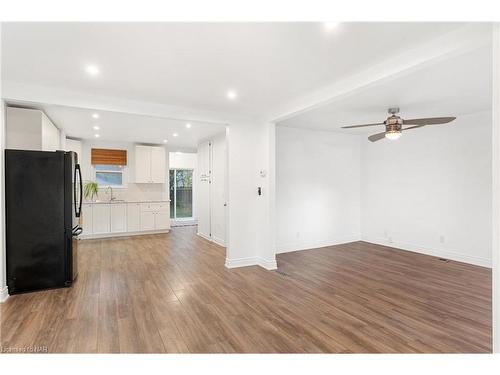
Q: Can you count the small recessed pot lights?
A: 9